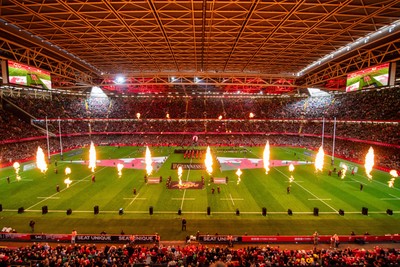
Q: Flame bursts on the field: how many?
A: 15